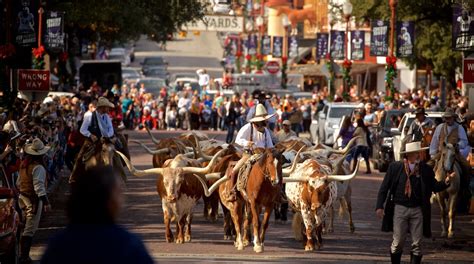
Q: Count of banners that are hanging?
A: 12